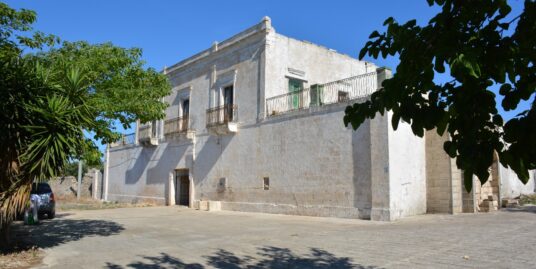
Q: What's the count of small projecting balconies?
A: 3